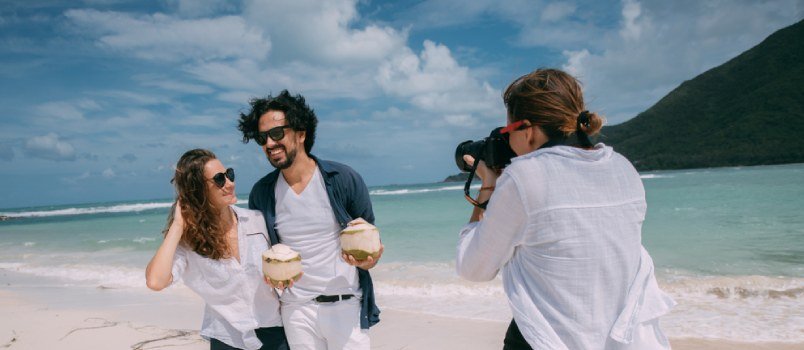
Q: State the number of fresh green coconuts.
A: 2